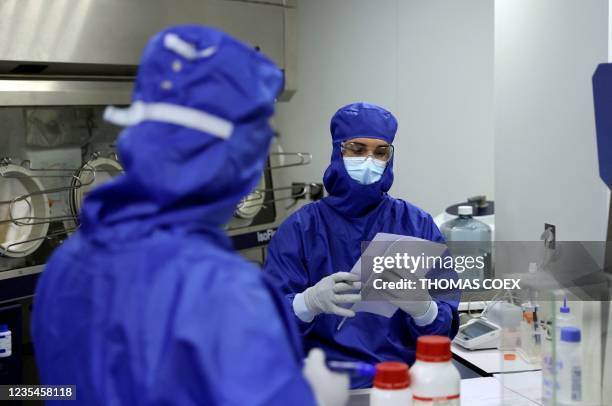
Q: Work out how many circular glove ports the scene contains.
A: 3